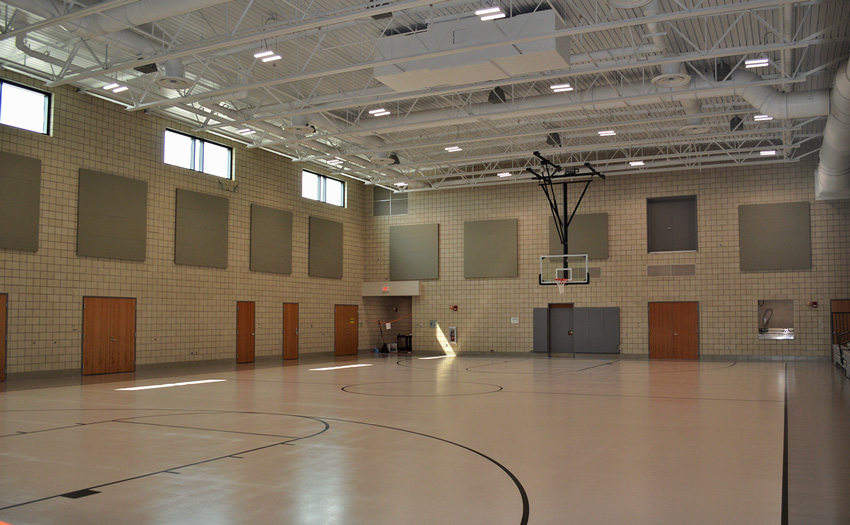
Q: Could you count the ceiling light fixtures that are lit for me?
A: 15